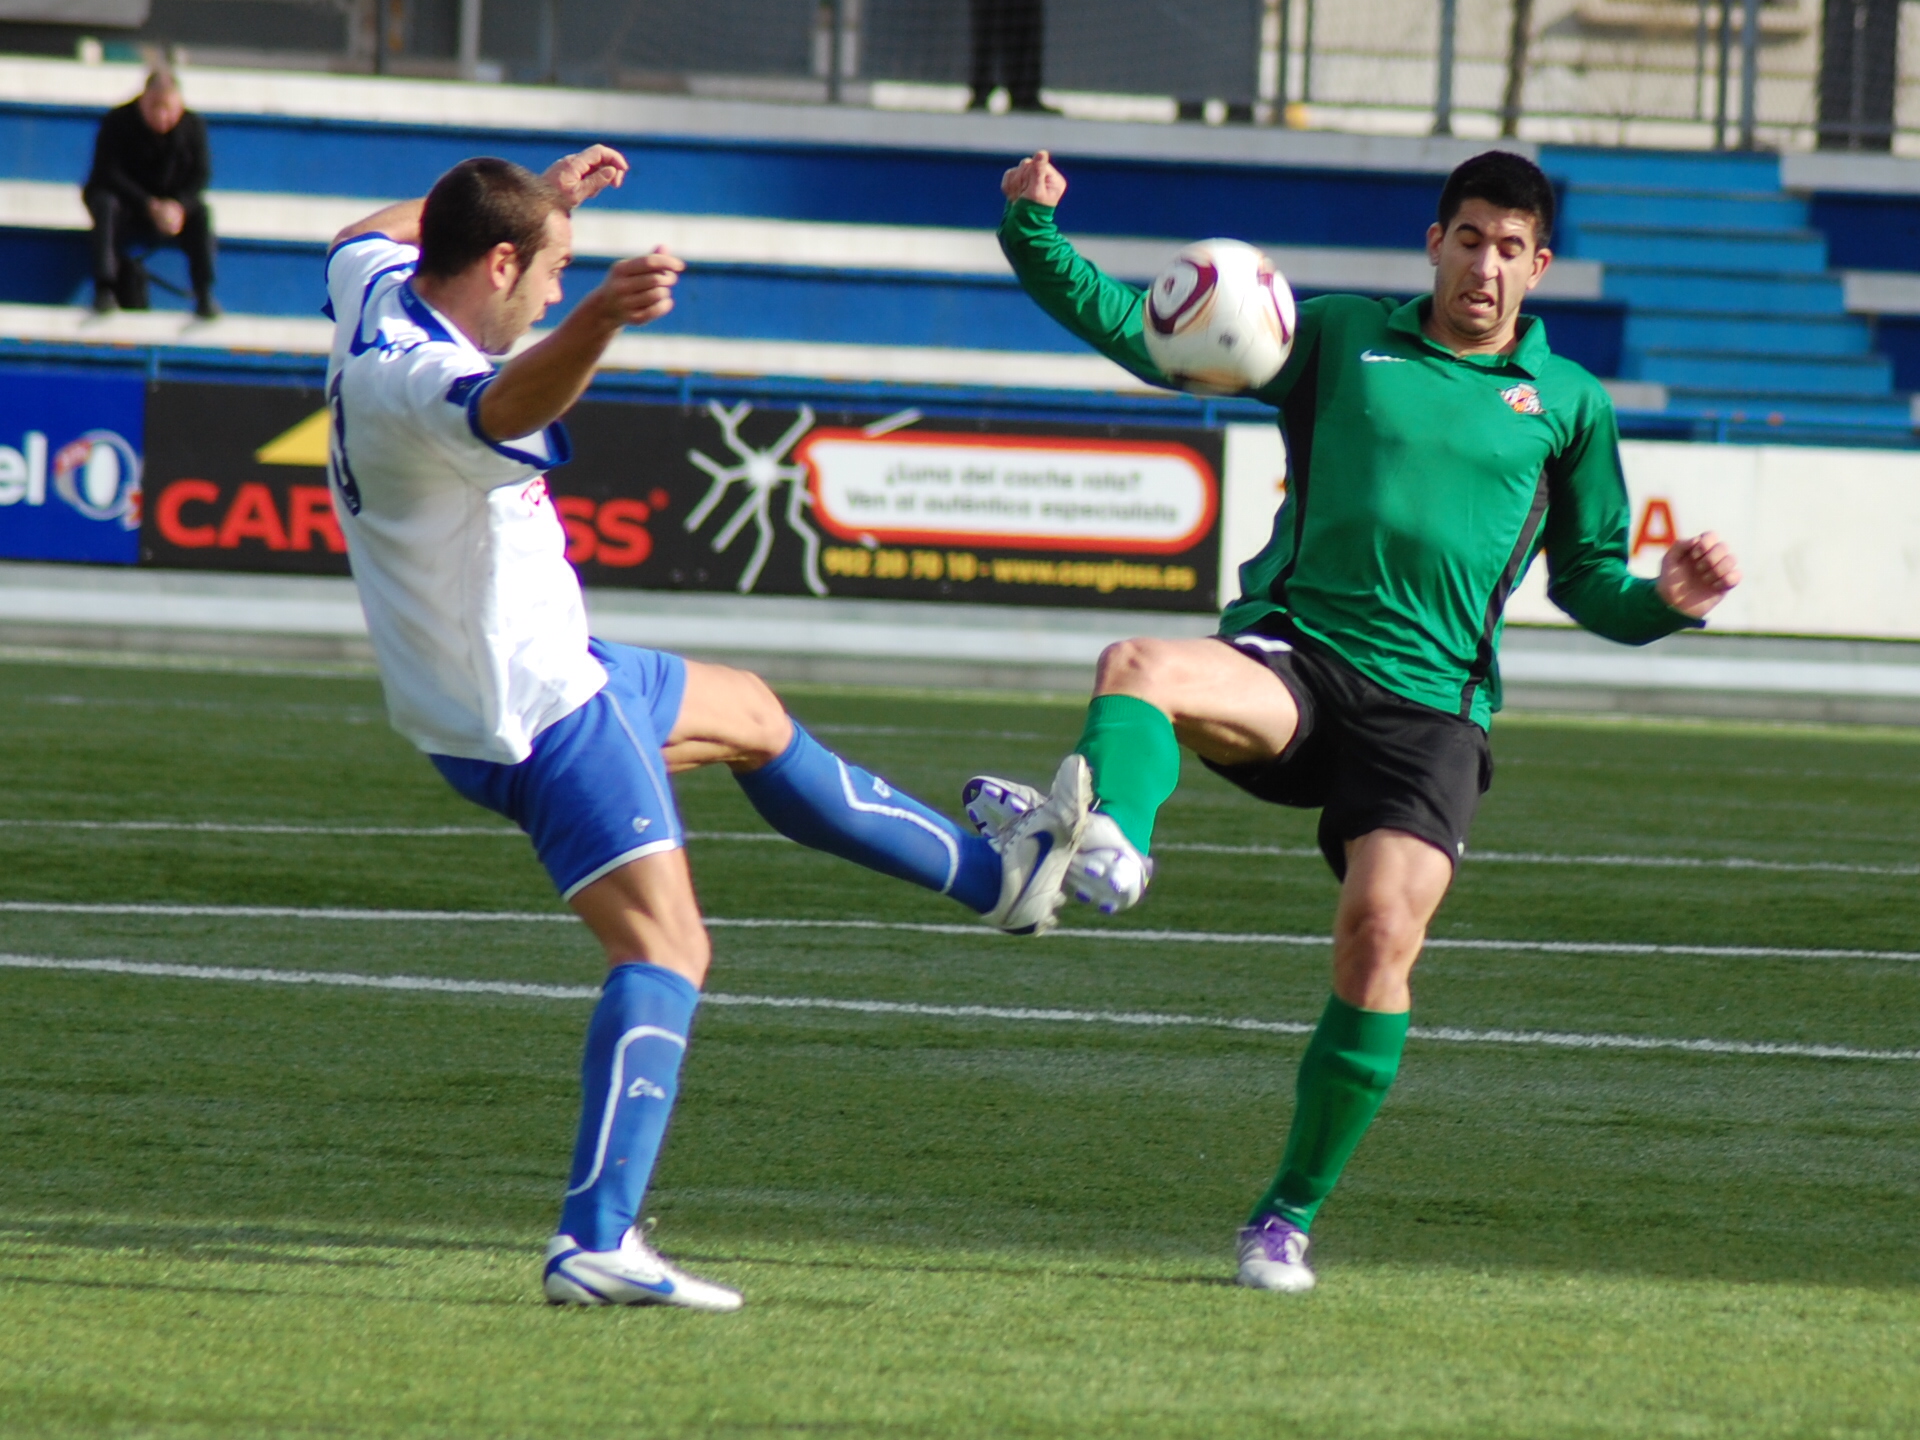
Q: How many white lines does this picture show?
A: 3